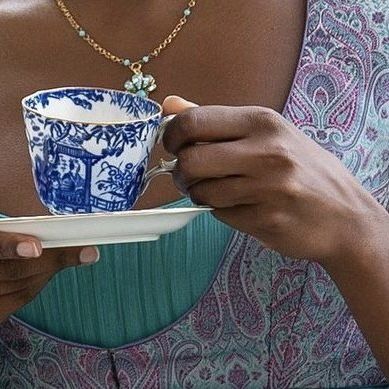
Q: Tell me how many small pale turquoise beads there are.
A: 4